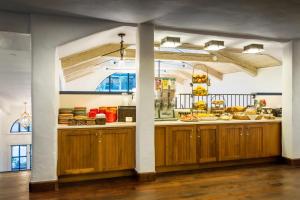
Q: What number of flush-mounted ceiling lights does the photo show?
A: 3